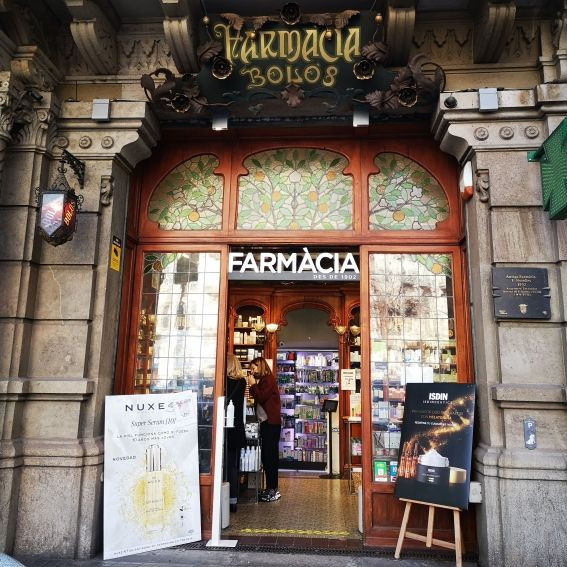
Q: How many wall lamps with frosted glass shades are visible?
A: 4